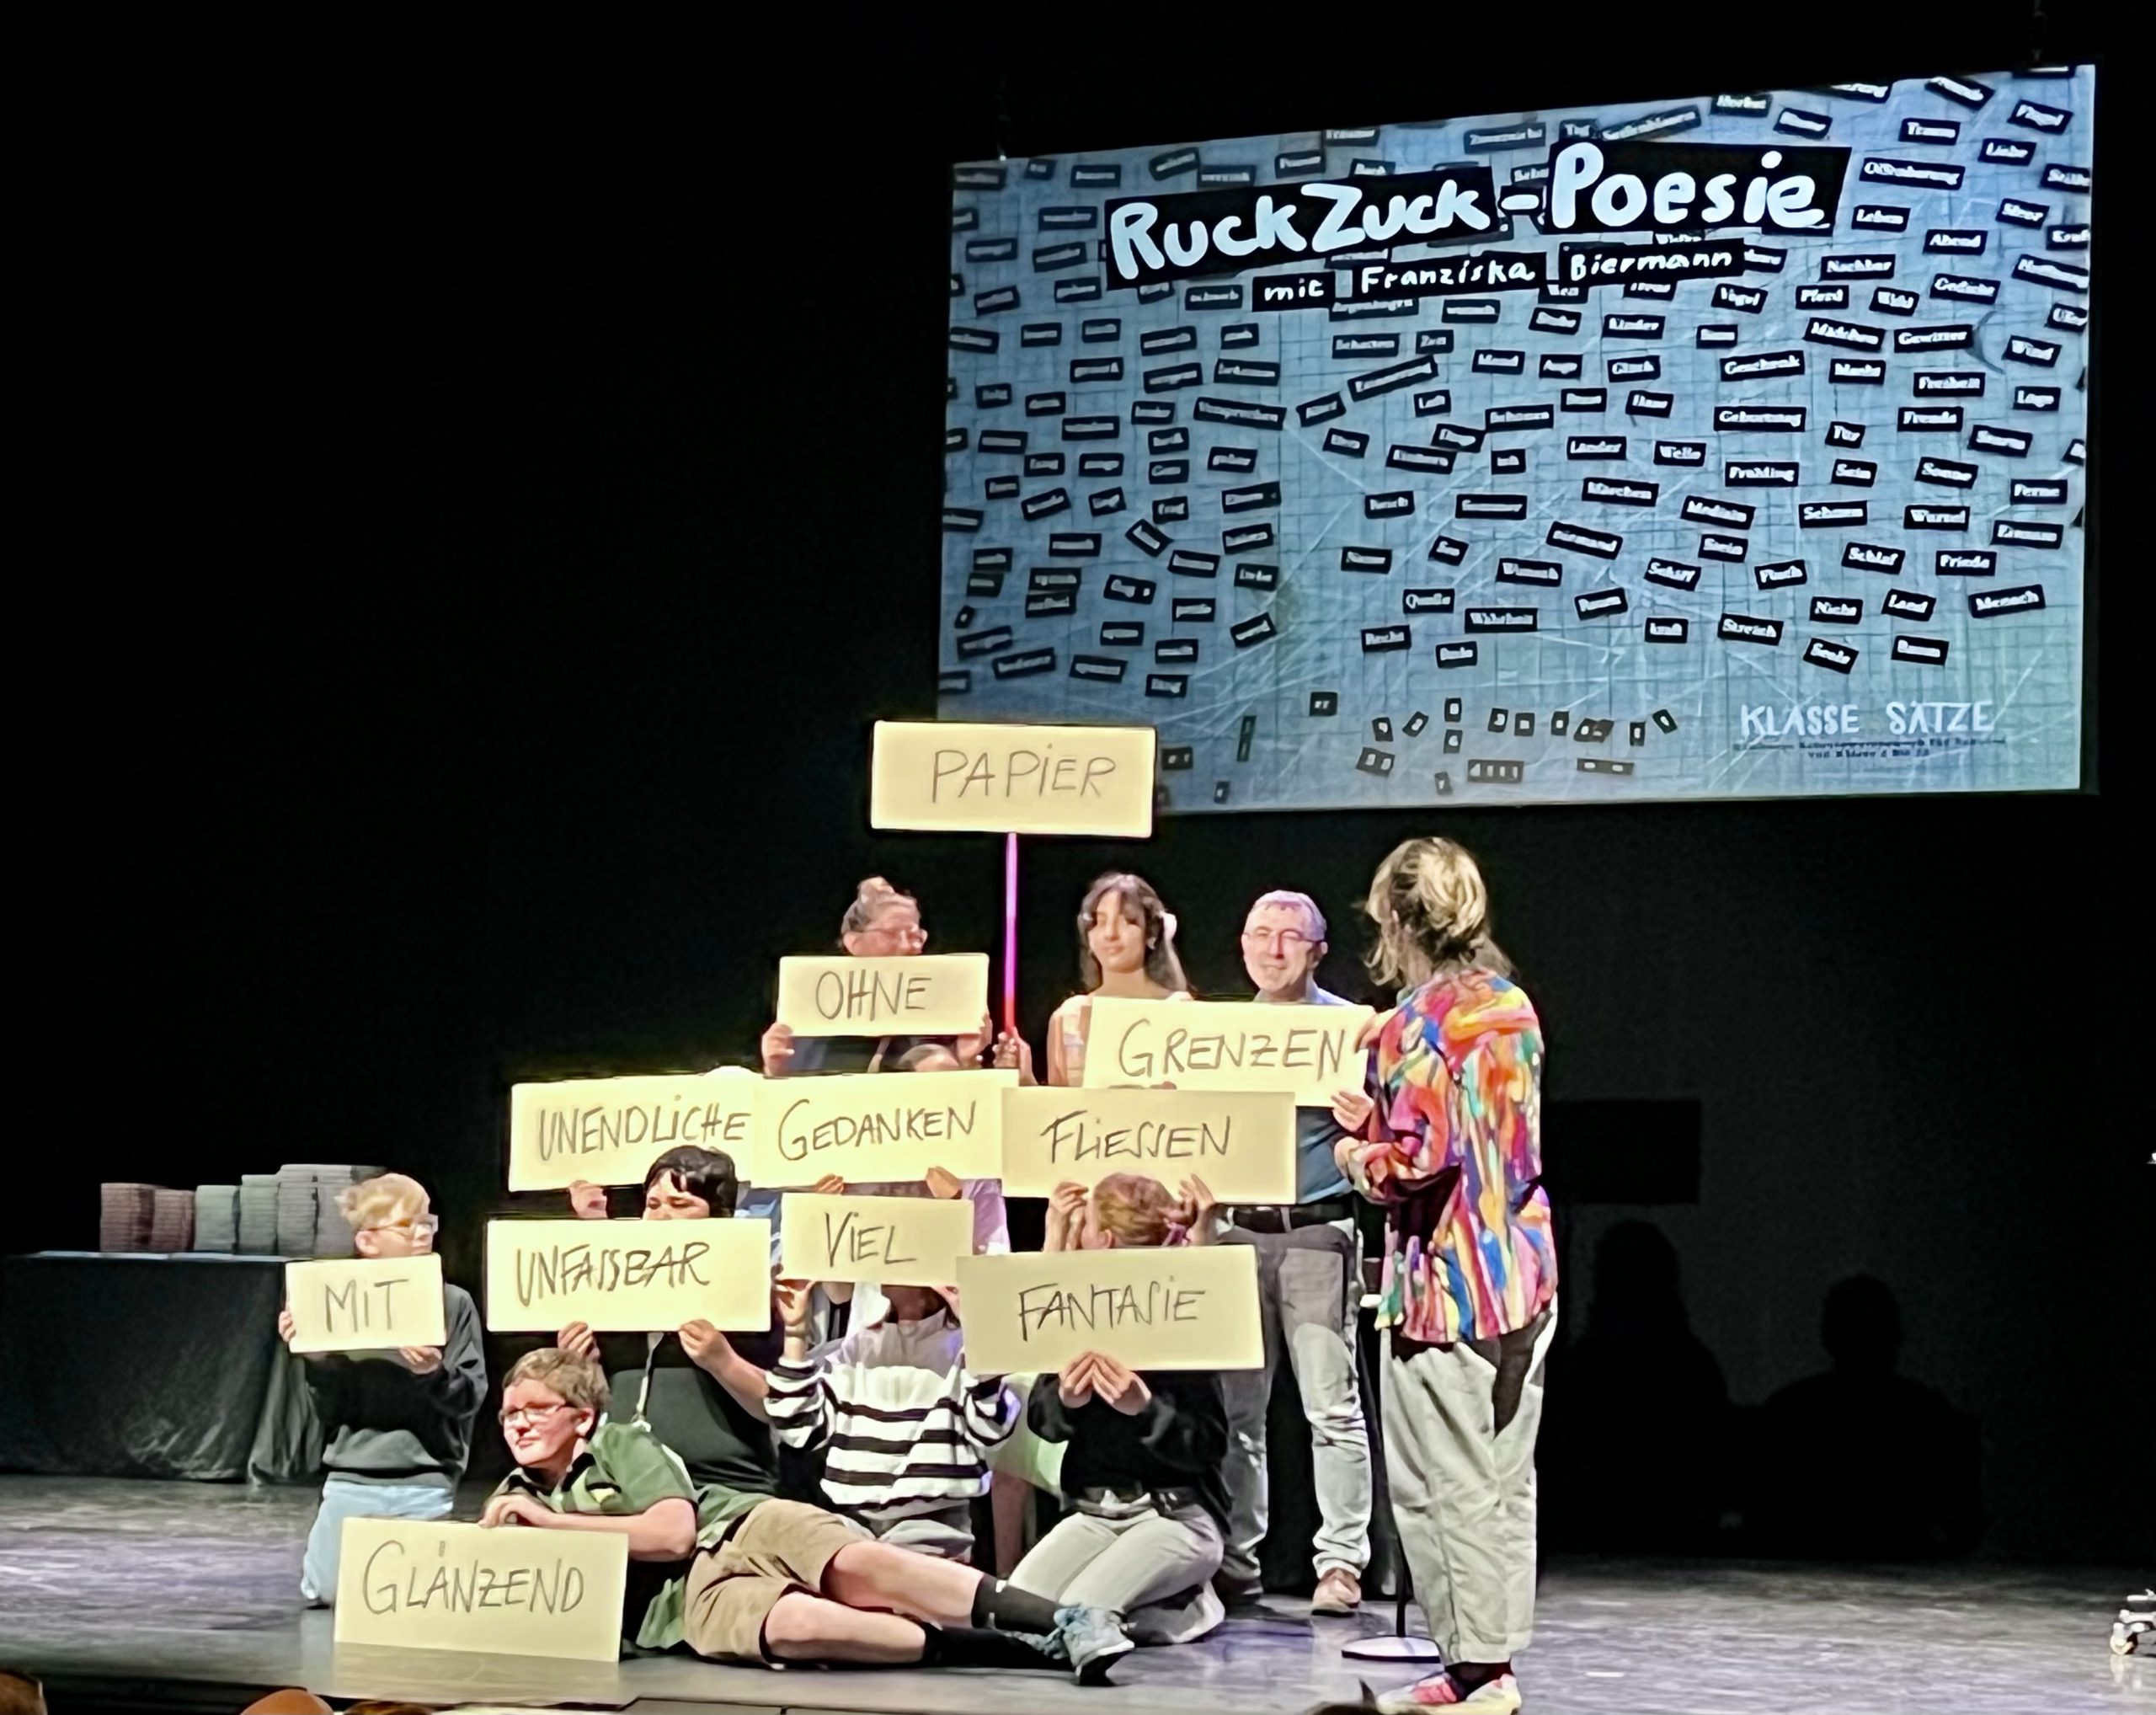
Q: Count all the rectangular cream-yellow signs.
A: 11